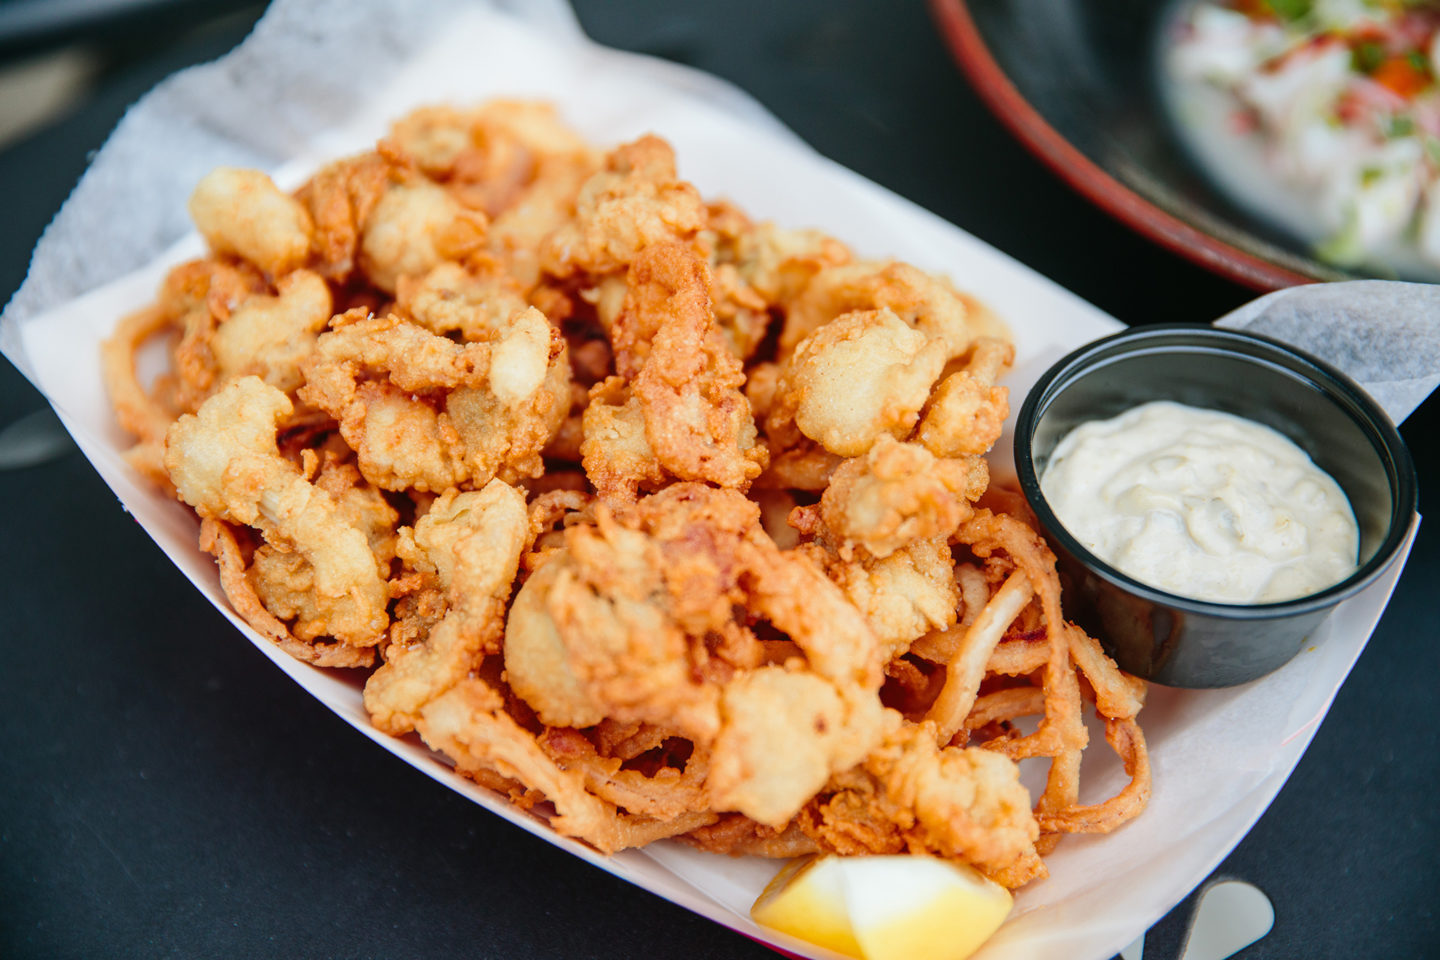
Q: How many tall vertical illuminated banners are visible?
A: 0